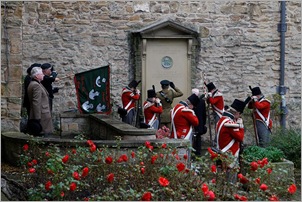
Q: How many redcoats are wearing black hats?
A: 6